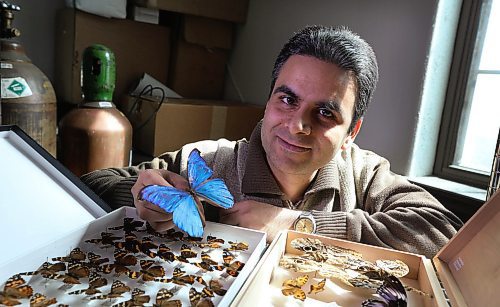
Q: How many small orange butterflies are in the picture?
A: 2